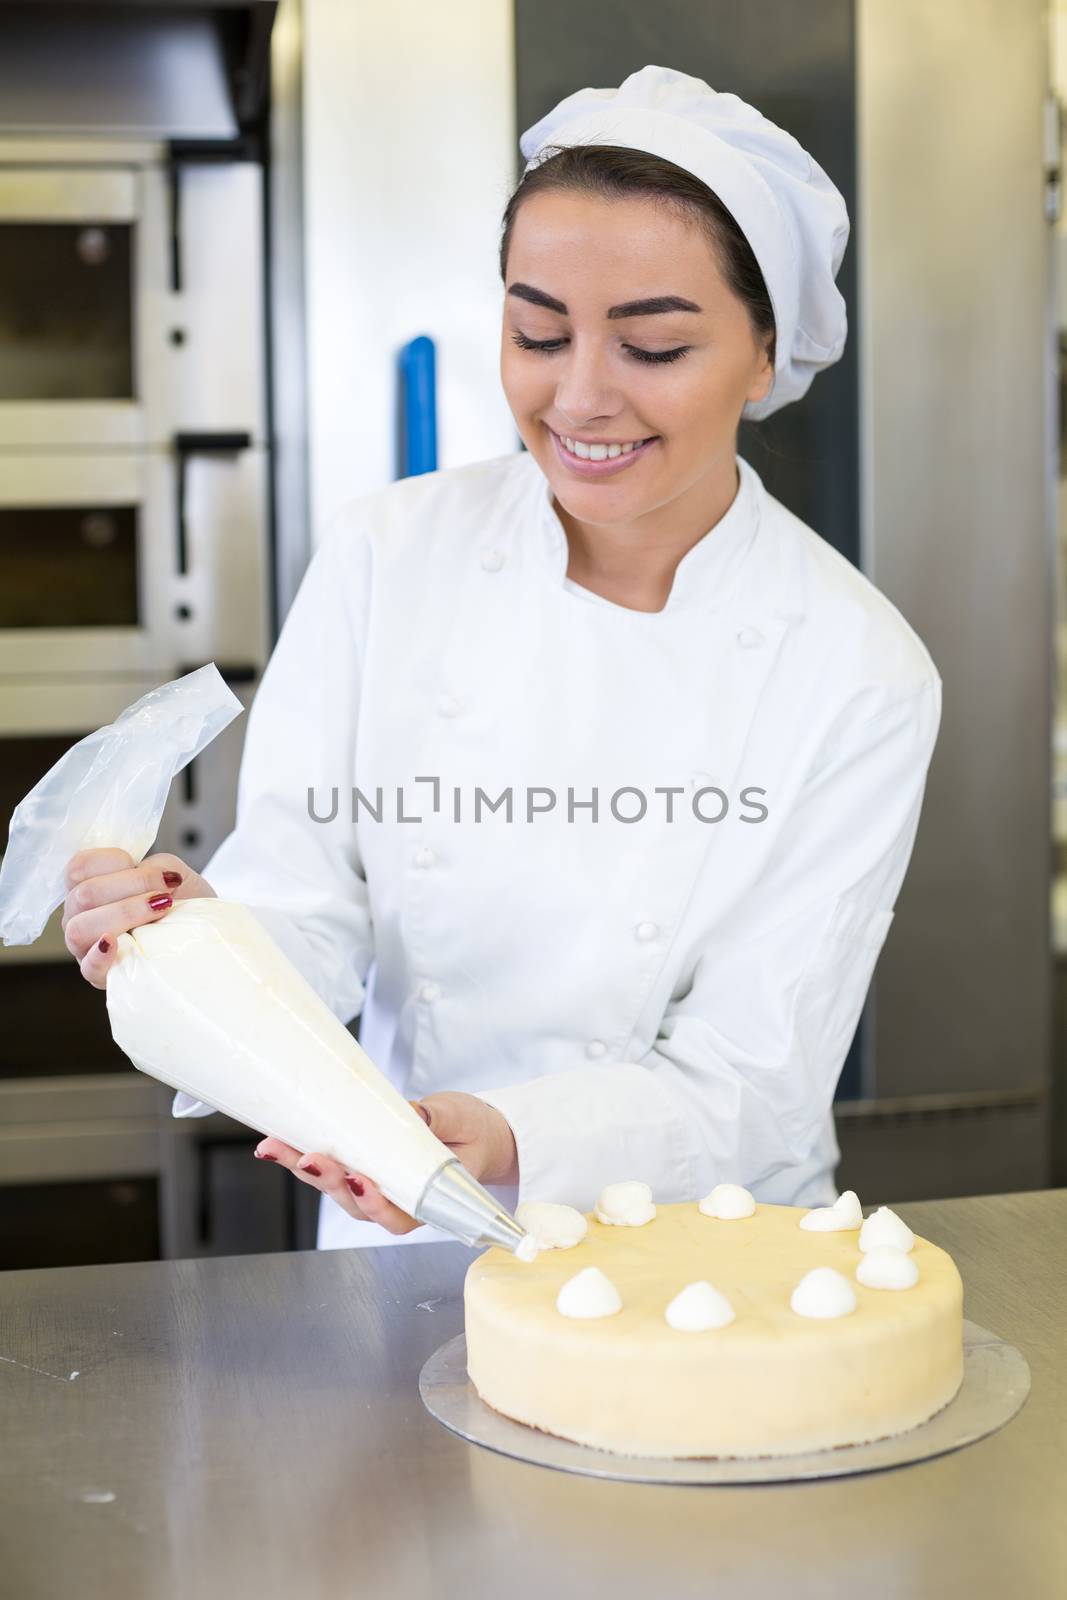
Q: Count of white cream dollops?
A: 9